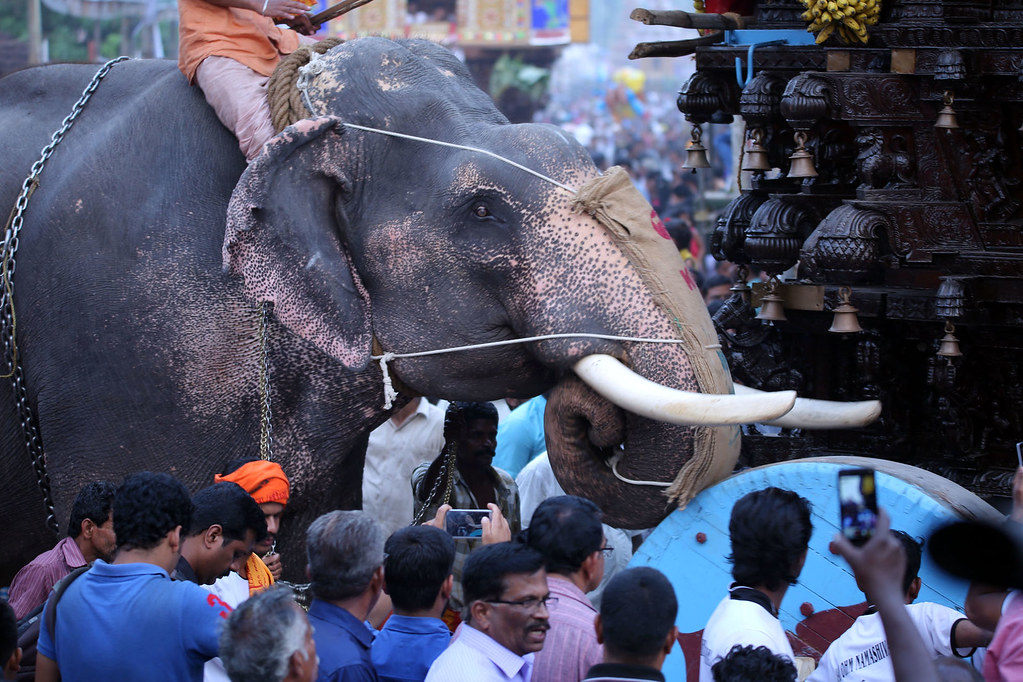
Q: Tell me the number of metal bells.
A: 8